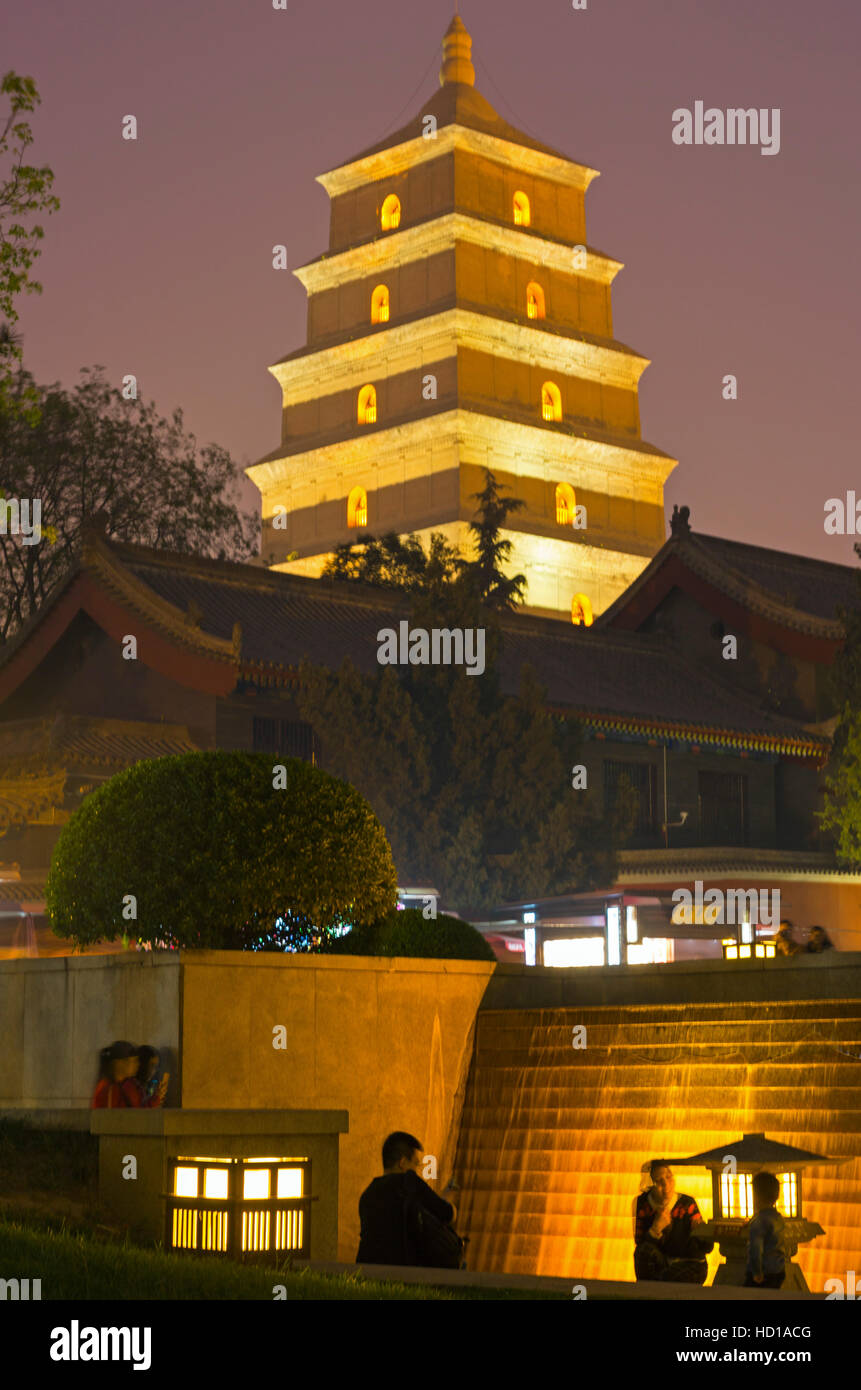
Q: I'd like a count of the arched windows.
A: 9